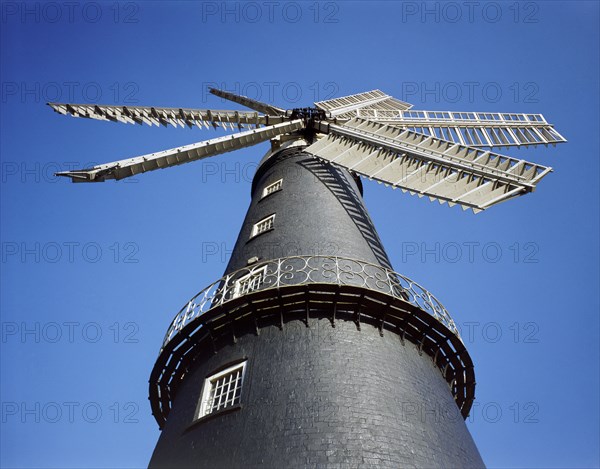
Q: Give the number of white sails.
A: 6